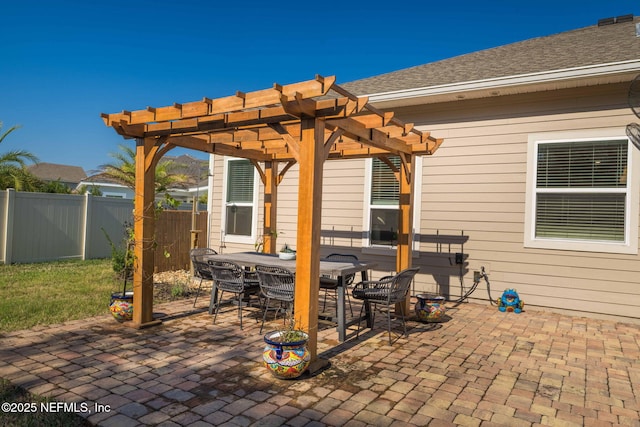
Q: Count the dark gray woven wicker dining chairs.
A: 5